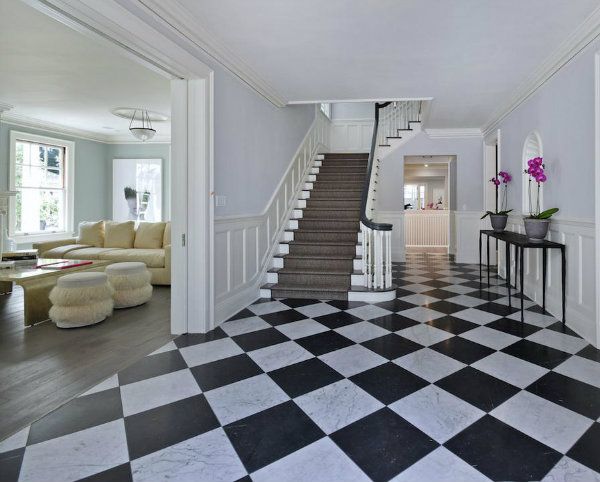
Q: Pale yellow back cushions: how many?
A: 3